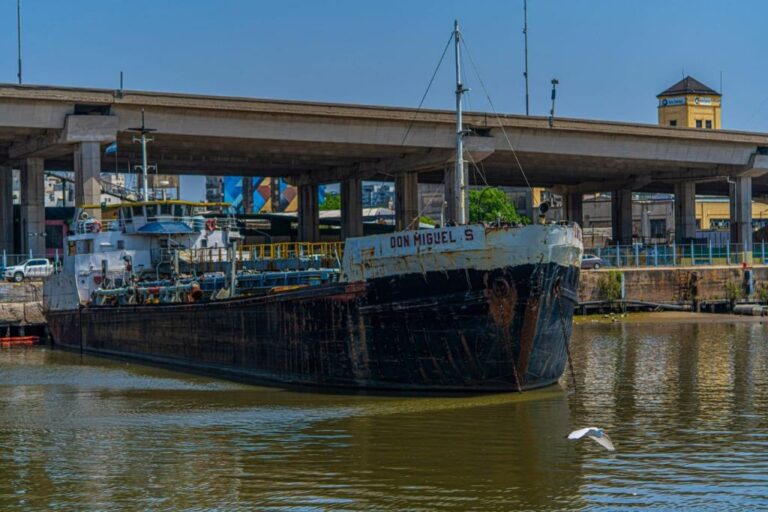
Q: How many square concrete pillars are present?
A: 11